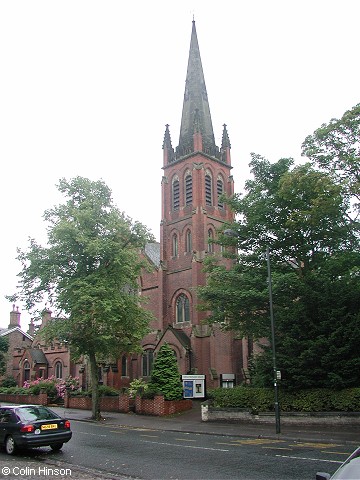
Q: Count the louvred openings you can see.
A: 4